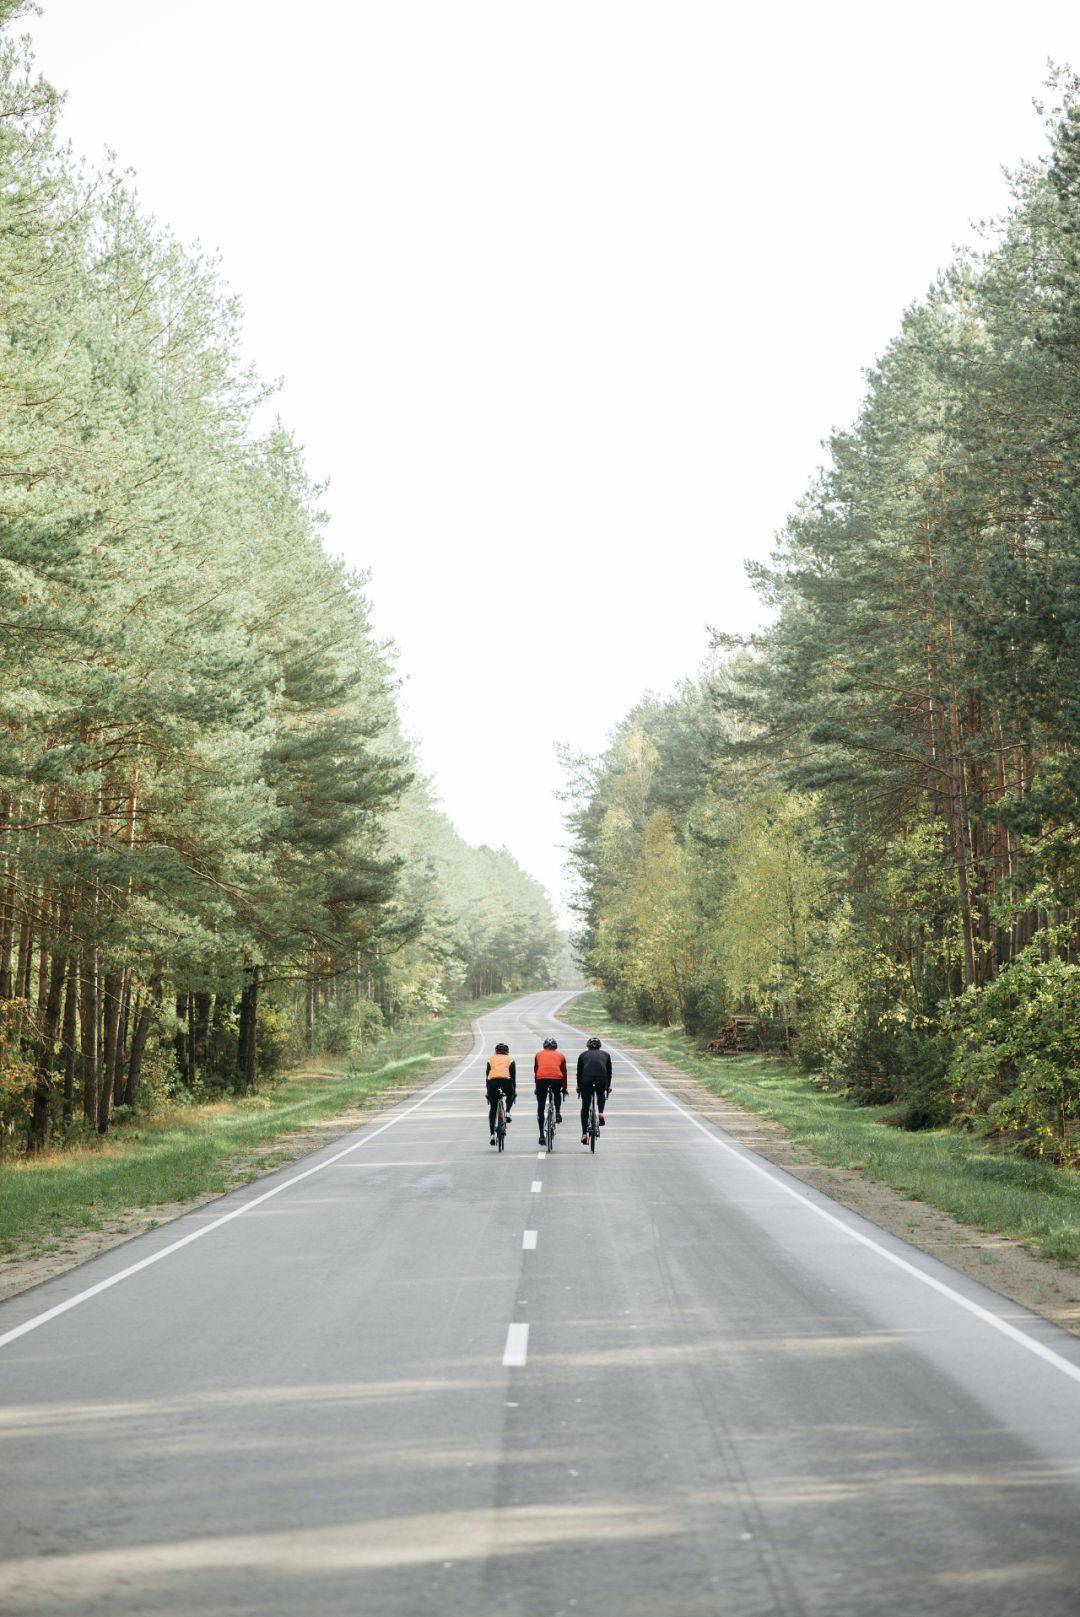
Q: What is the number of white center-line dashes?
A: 4